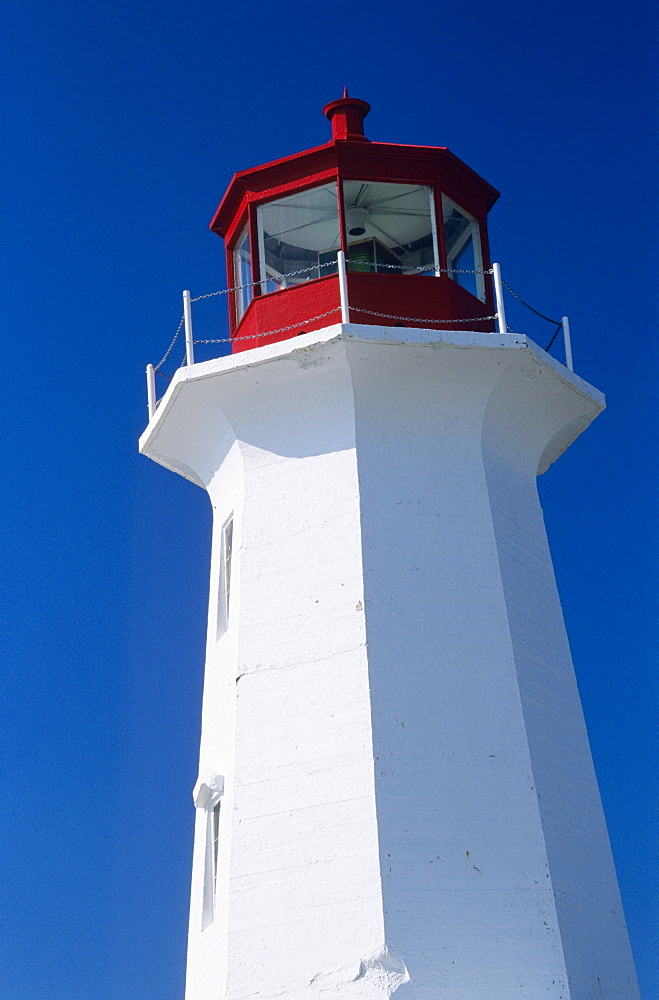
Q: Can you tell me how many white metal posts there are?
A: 5